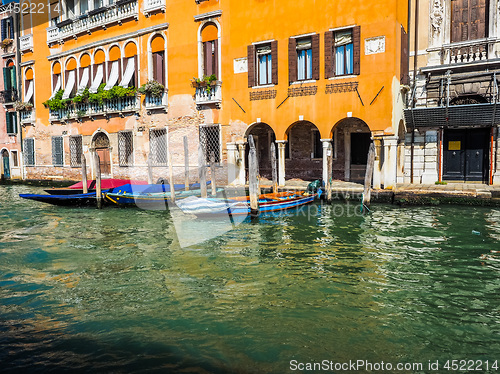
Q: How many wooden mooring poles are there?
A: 11